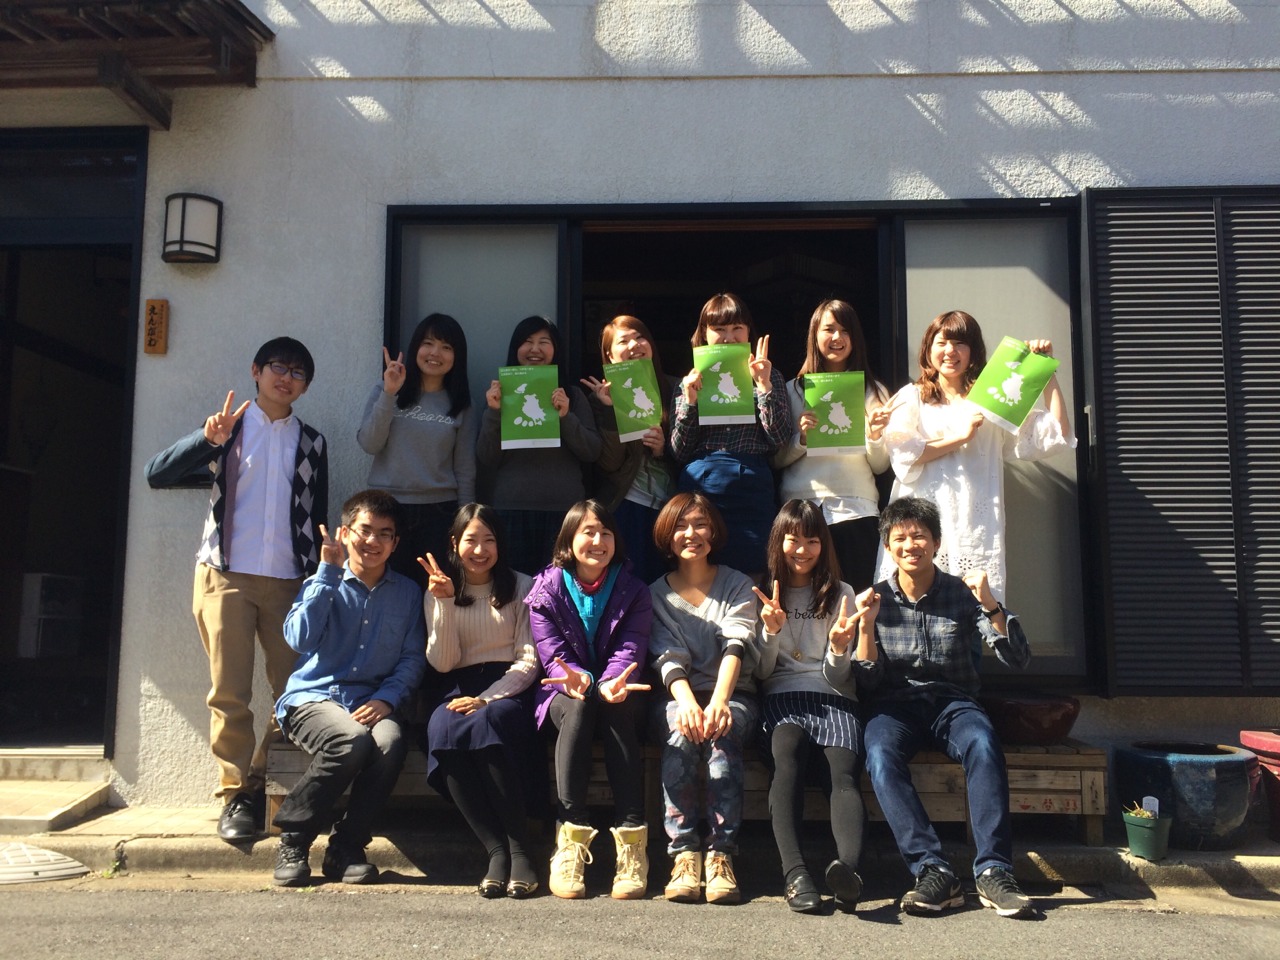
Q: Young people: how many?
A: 13